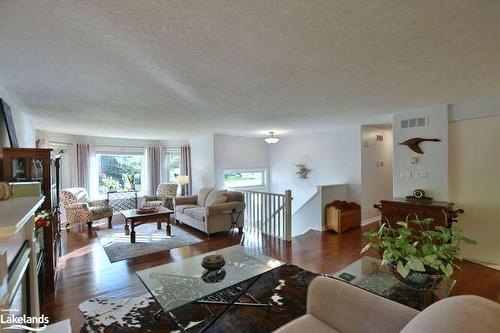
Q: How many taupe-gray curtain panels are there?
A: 3